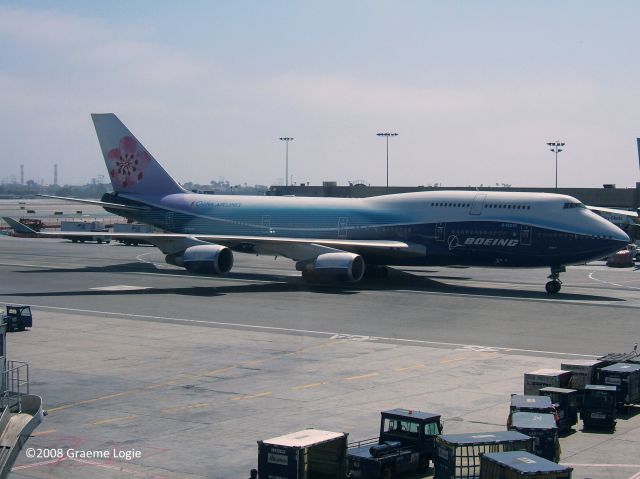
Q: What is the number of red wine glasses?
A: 0